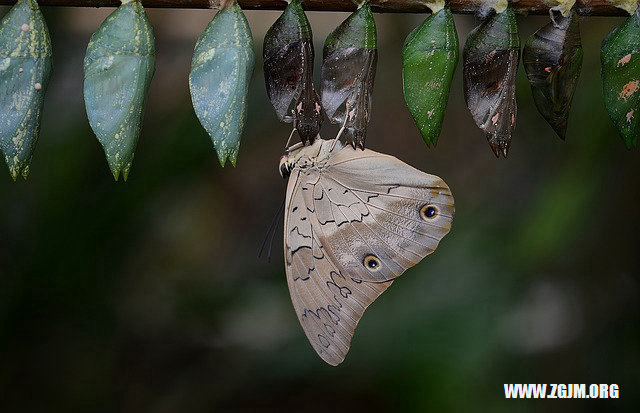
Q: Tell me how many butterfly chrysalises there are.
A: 9